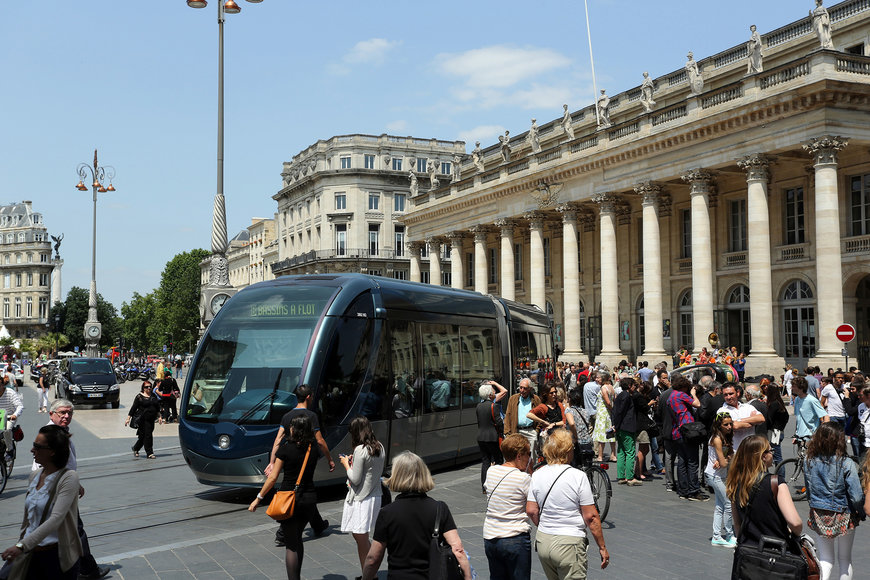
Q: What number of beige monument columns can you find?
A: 12